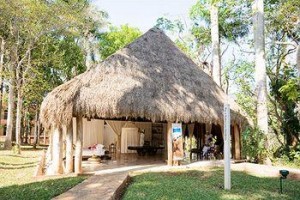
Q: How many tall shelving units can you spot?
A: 1